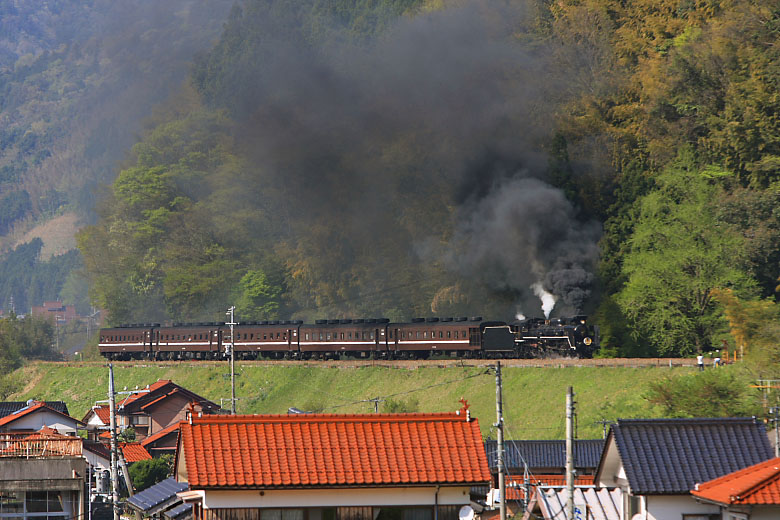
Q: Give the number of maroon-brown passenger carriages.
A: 5